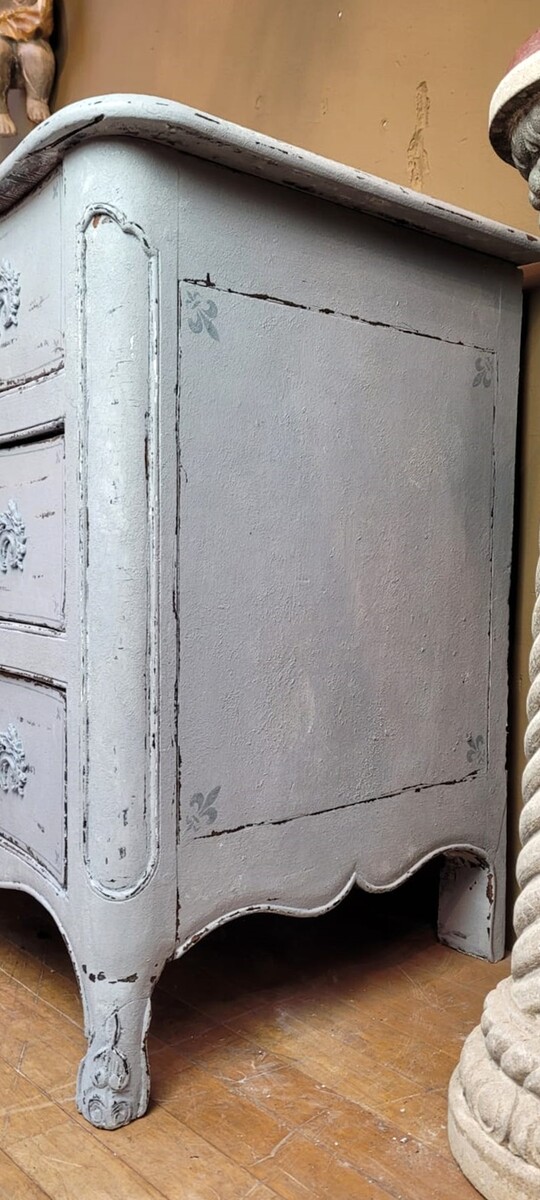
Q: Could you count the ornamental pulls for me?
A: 3